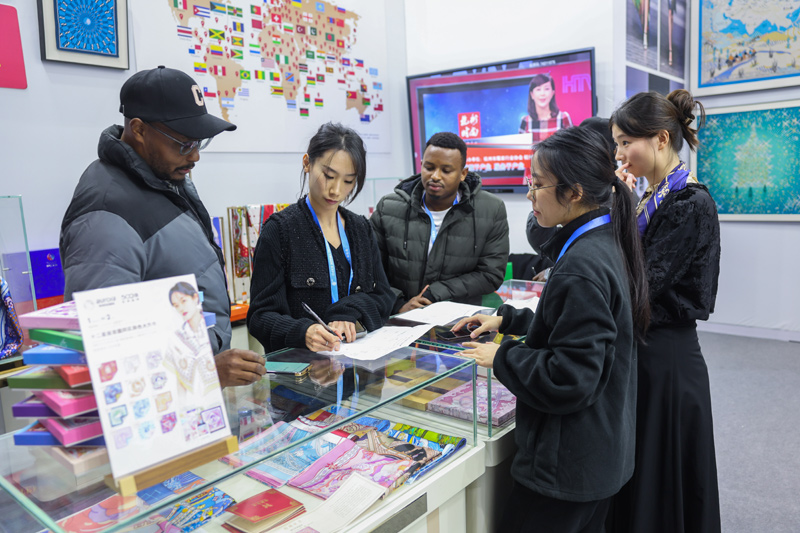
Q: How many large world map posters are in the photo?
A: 1